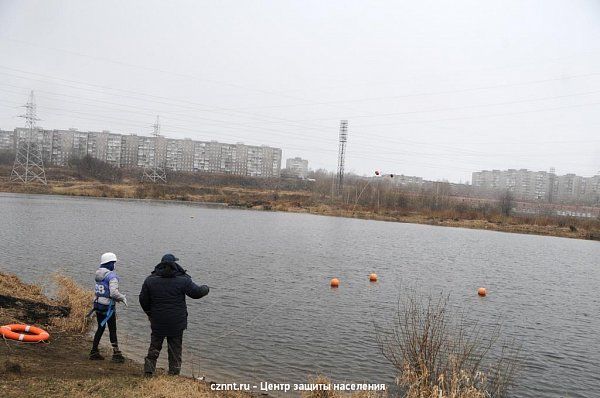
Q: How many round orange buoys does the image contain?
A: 3